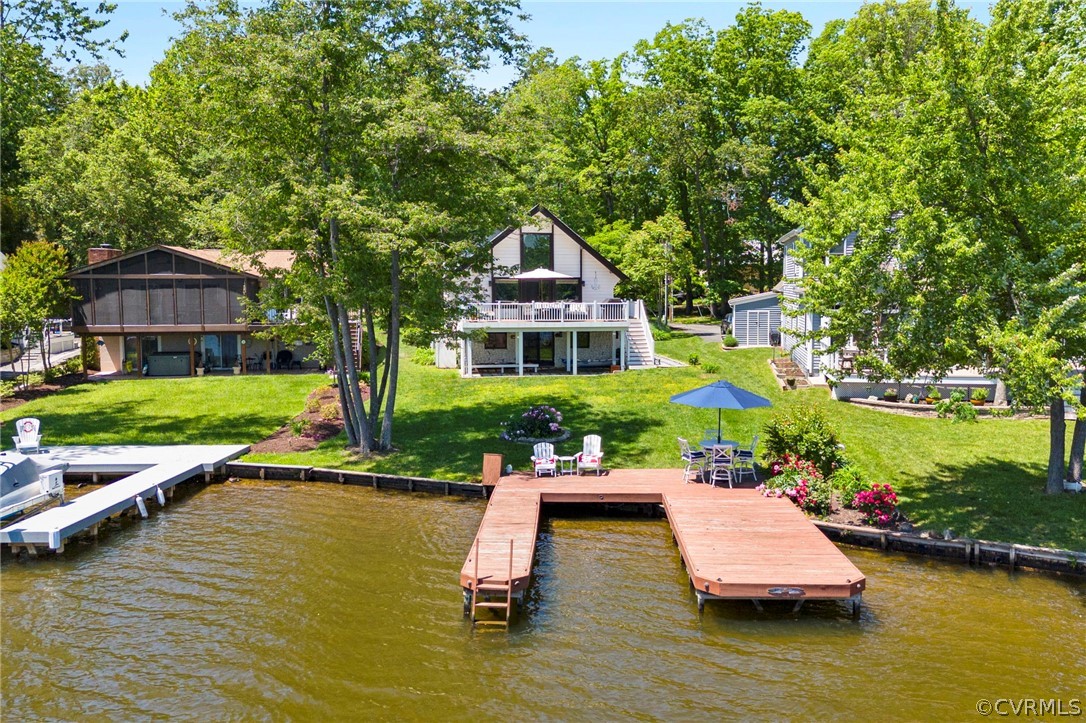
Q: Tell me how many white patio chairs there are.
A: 7